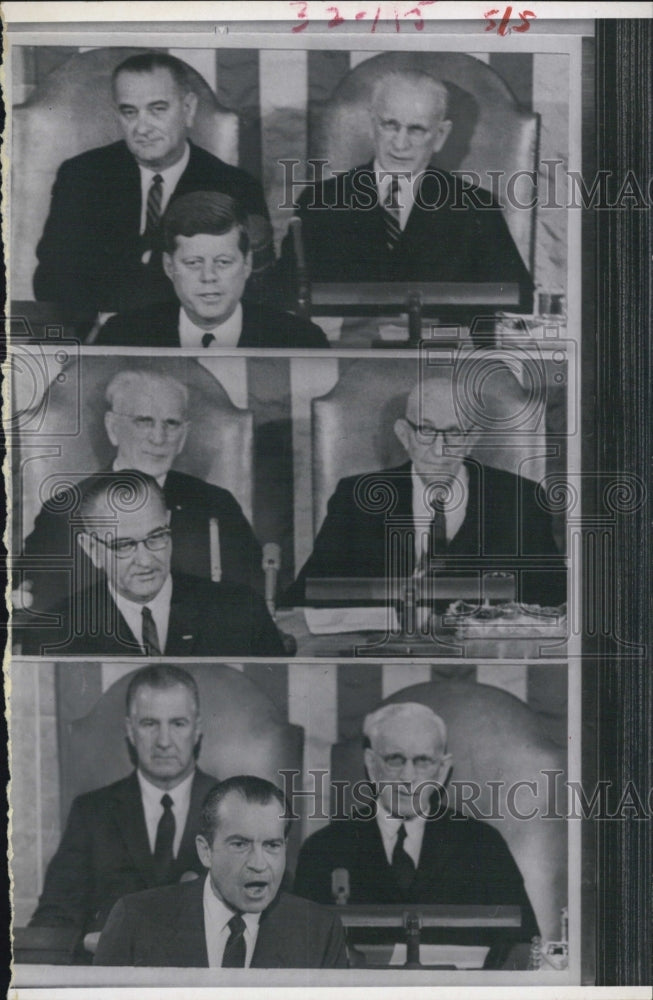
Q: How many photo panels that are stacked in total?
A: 3